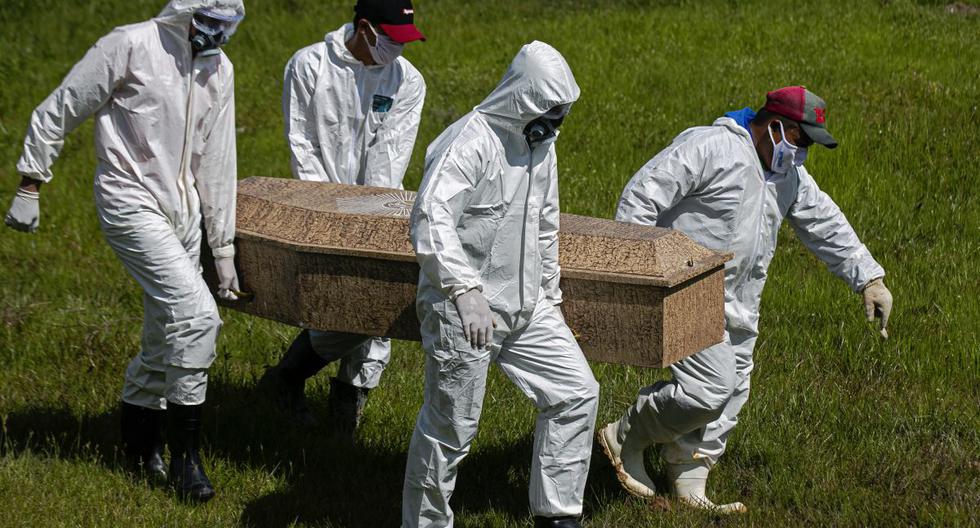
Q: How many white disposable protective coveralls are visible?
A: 4